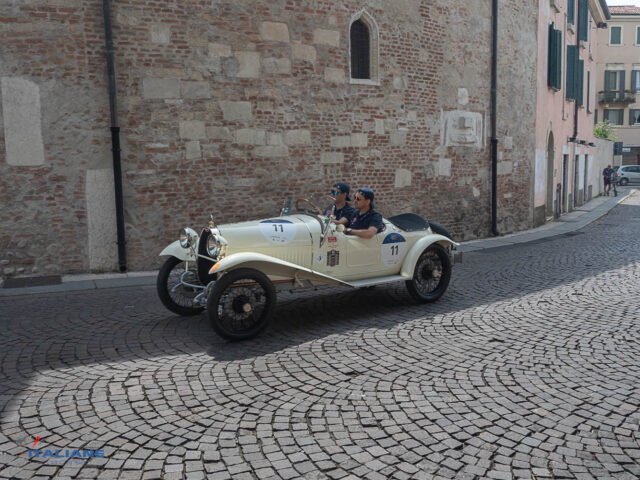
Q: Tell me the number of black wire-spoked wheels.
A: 3